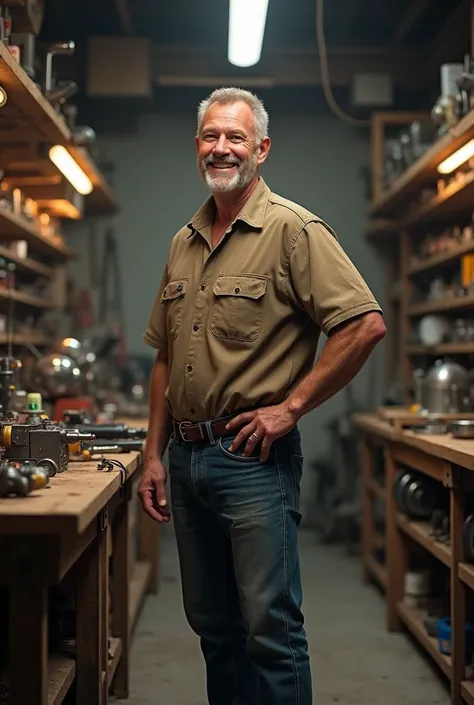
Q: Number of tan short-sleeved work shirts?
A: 1